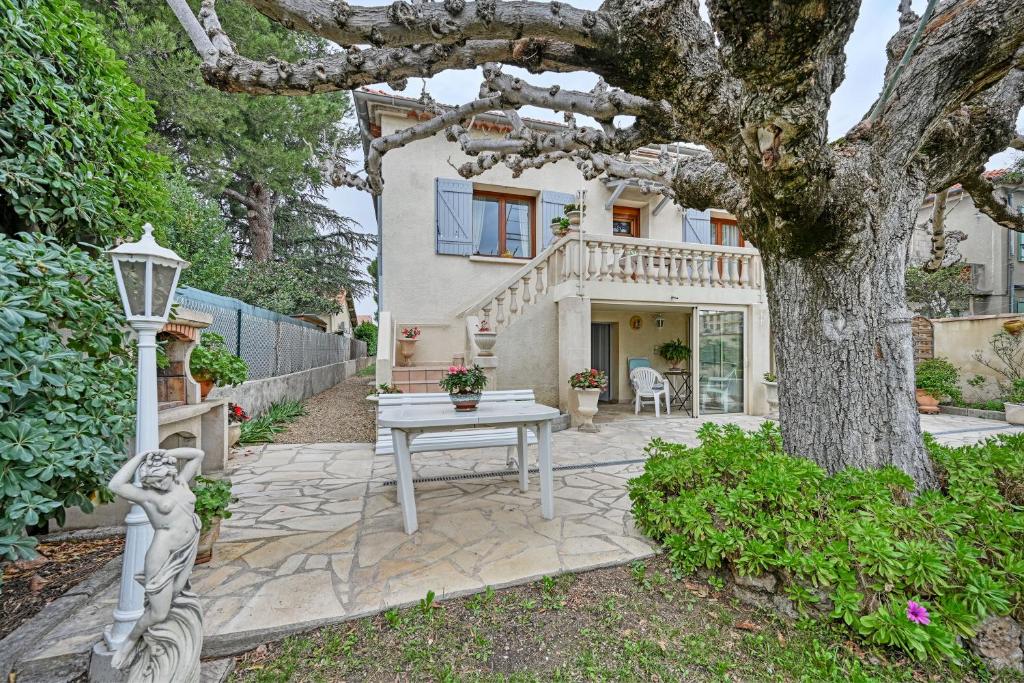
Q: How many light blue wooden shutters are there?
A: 3